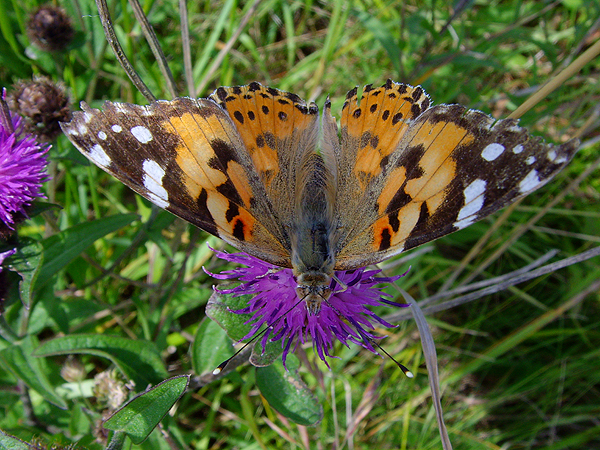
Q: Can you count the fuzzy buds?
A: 2